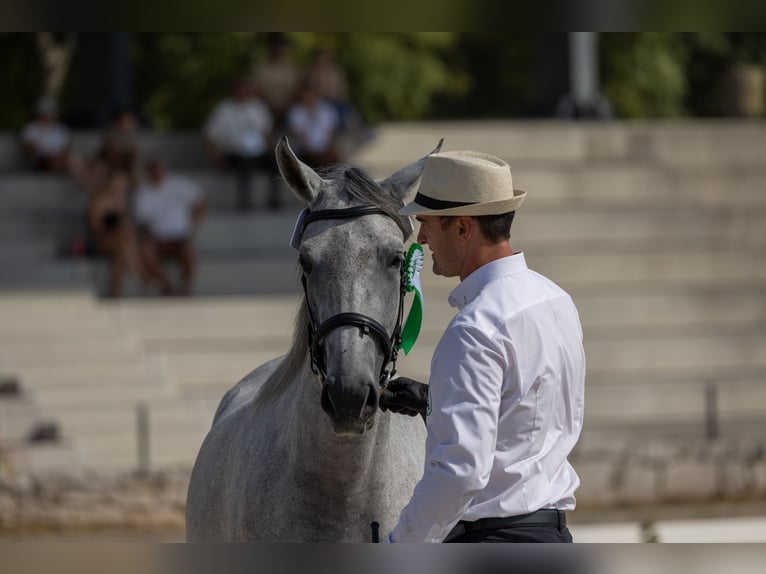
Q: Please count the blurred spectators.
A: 8